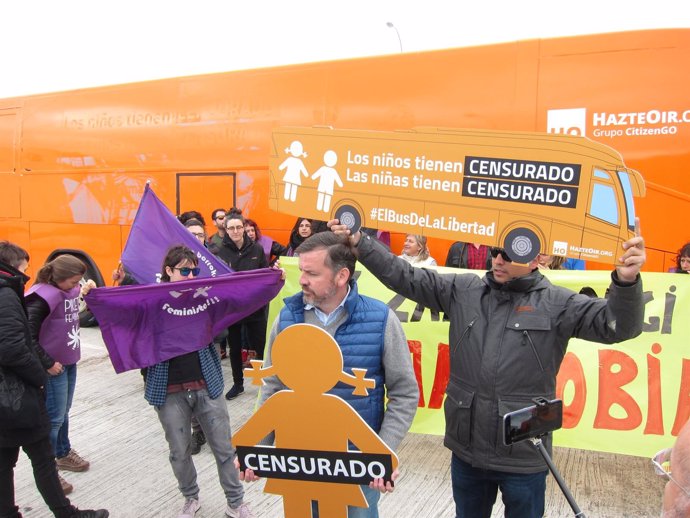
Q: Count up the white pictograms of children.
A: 2